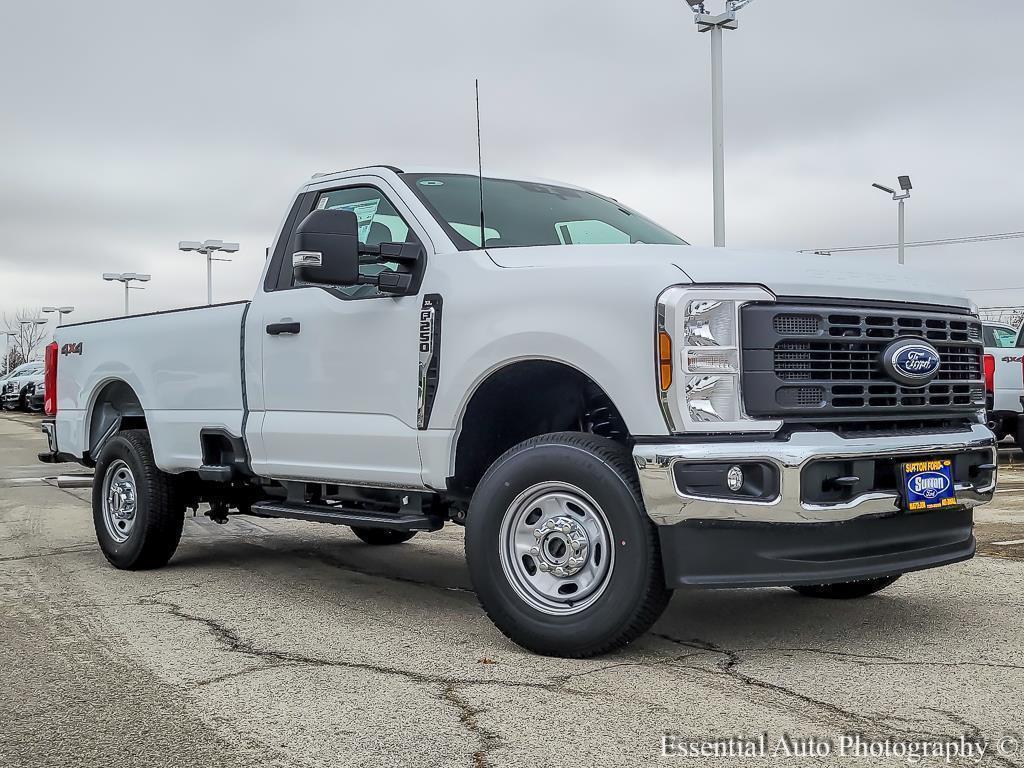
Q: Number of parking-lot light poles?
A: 7